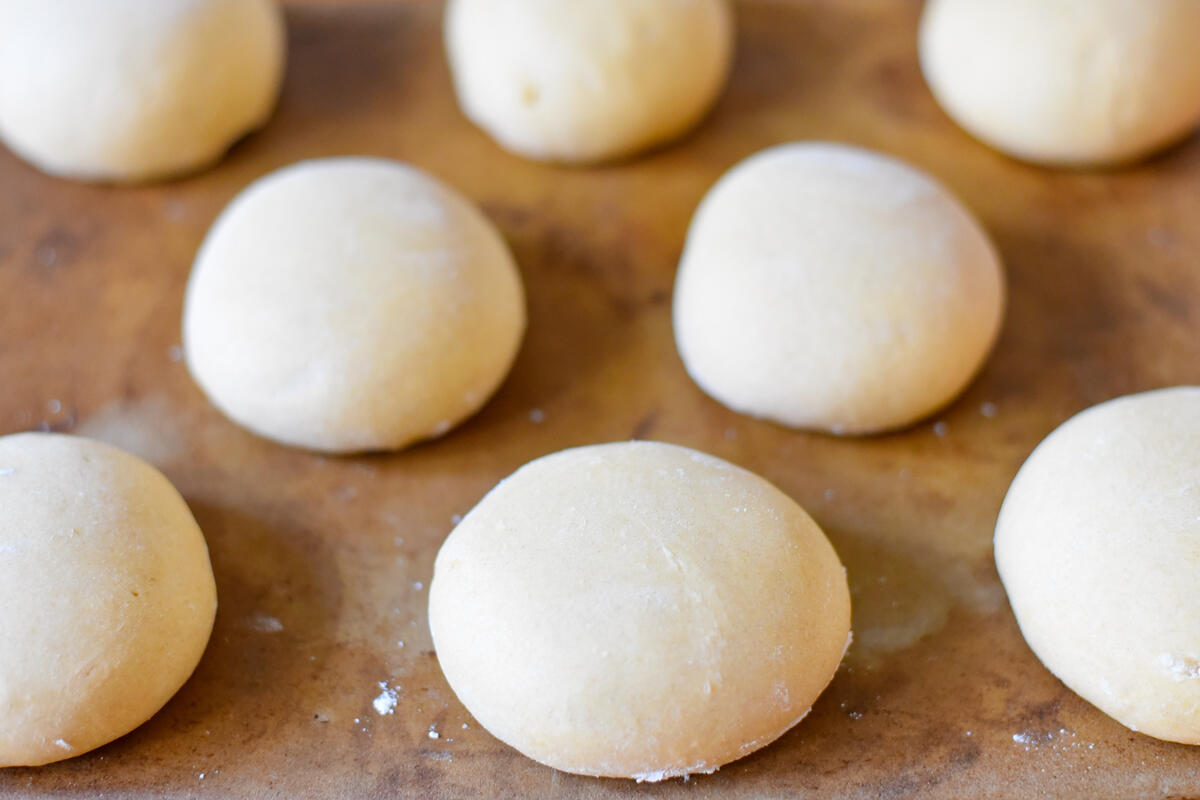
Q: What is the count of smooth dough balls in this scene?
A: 8